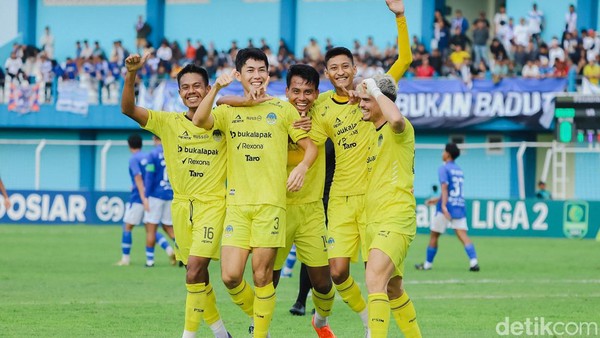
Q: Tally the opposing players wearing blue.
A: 3